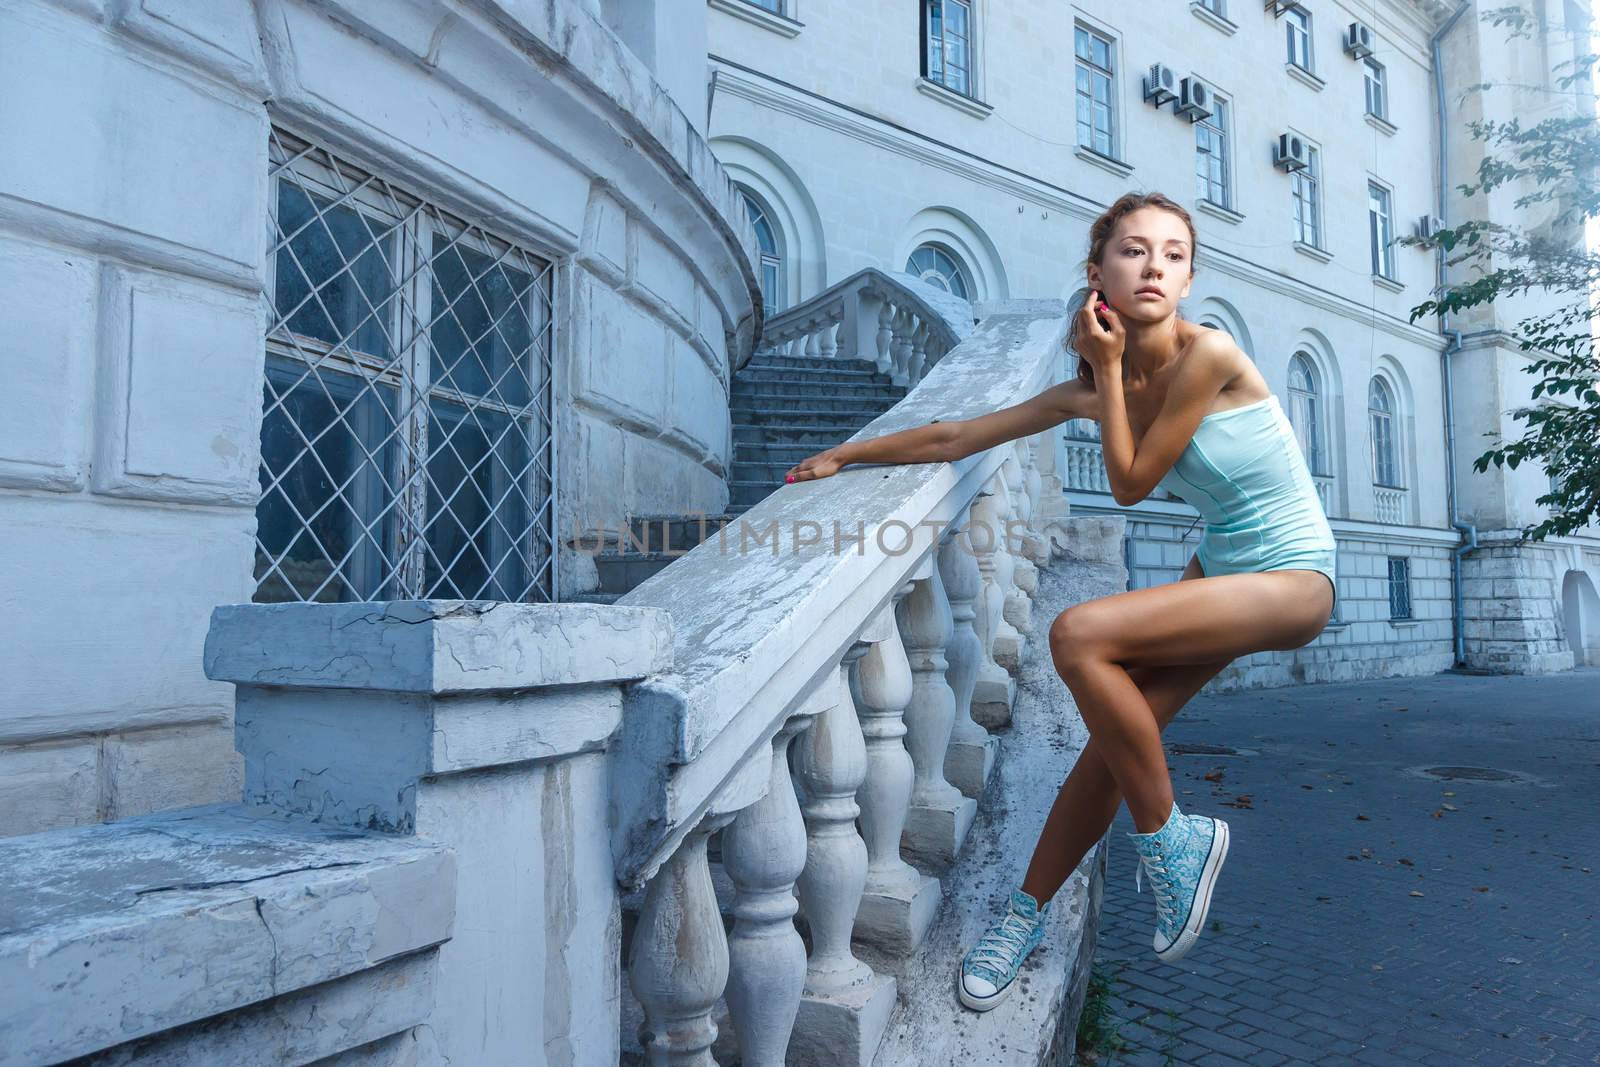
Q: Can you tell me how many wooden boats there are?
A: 0